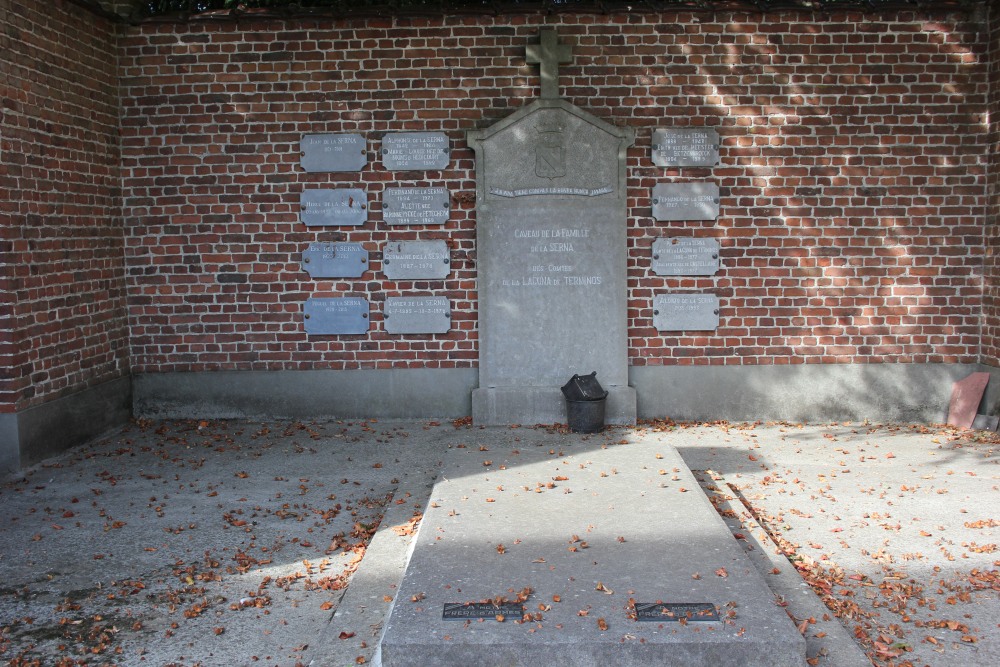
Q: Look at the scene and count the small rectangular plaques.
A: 14